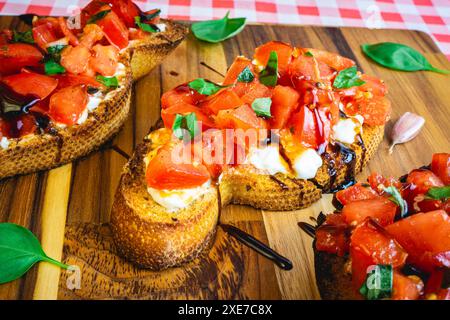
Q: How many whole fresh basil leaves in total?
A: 3